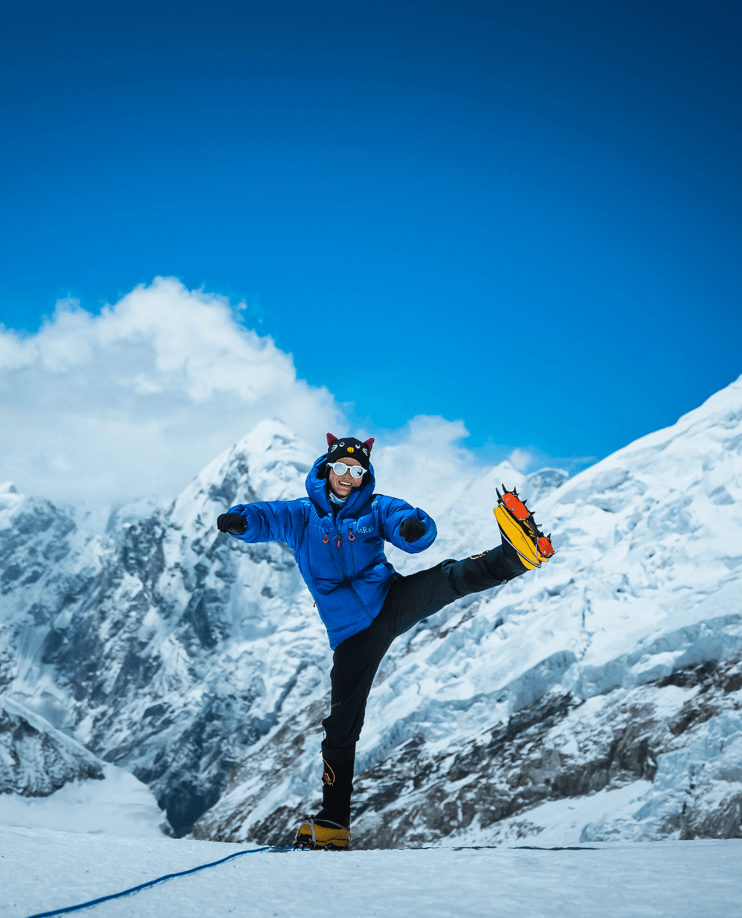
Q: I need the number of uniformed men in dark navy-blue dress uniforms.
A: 0